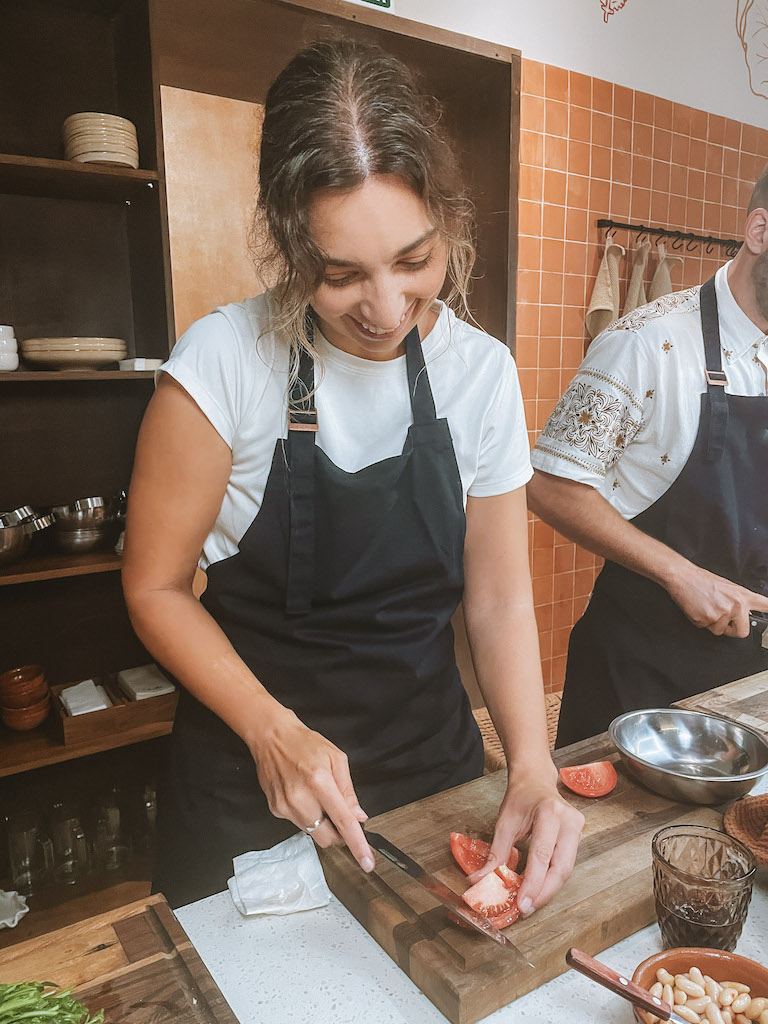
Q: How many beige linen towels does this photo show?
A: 3